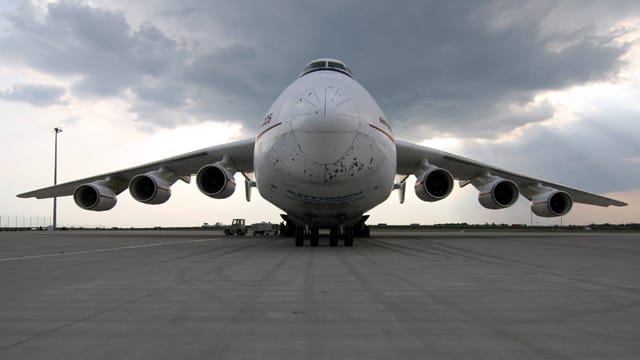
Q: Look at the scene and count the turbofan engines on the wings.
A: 6